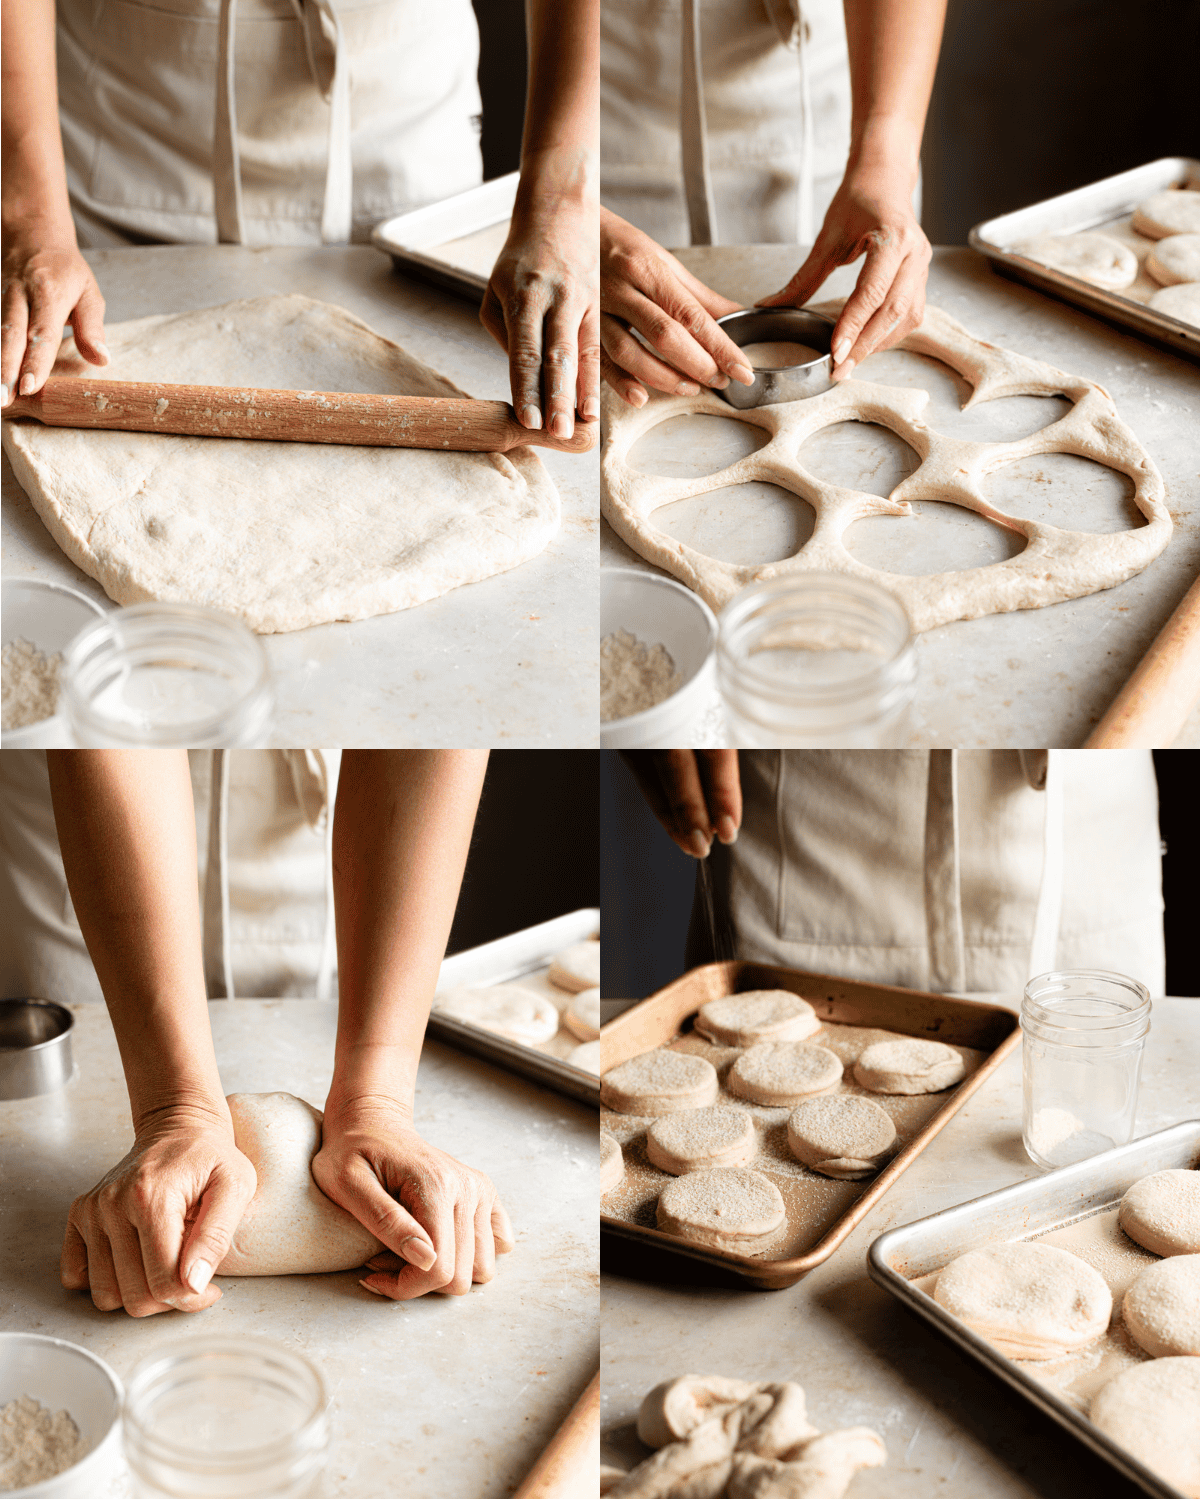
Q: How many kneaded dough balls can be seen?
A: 1